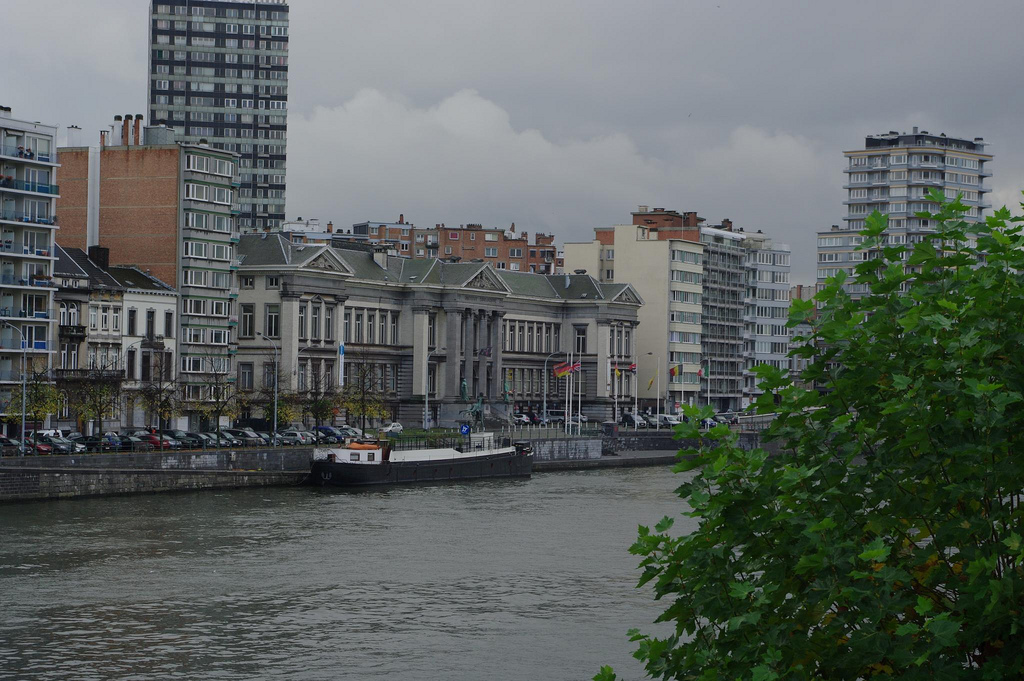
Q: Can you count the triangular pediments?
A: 3